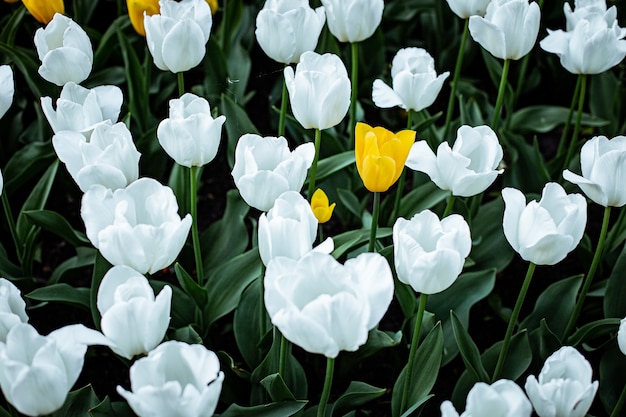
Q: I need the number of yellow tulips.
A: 5